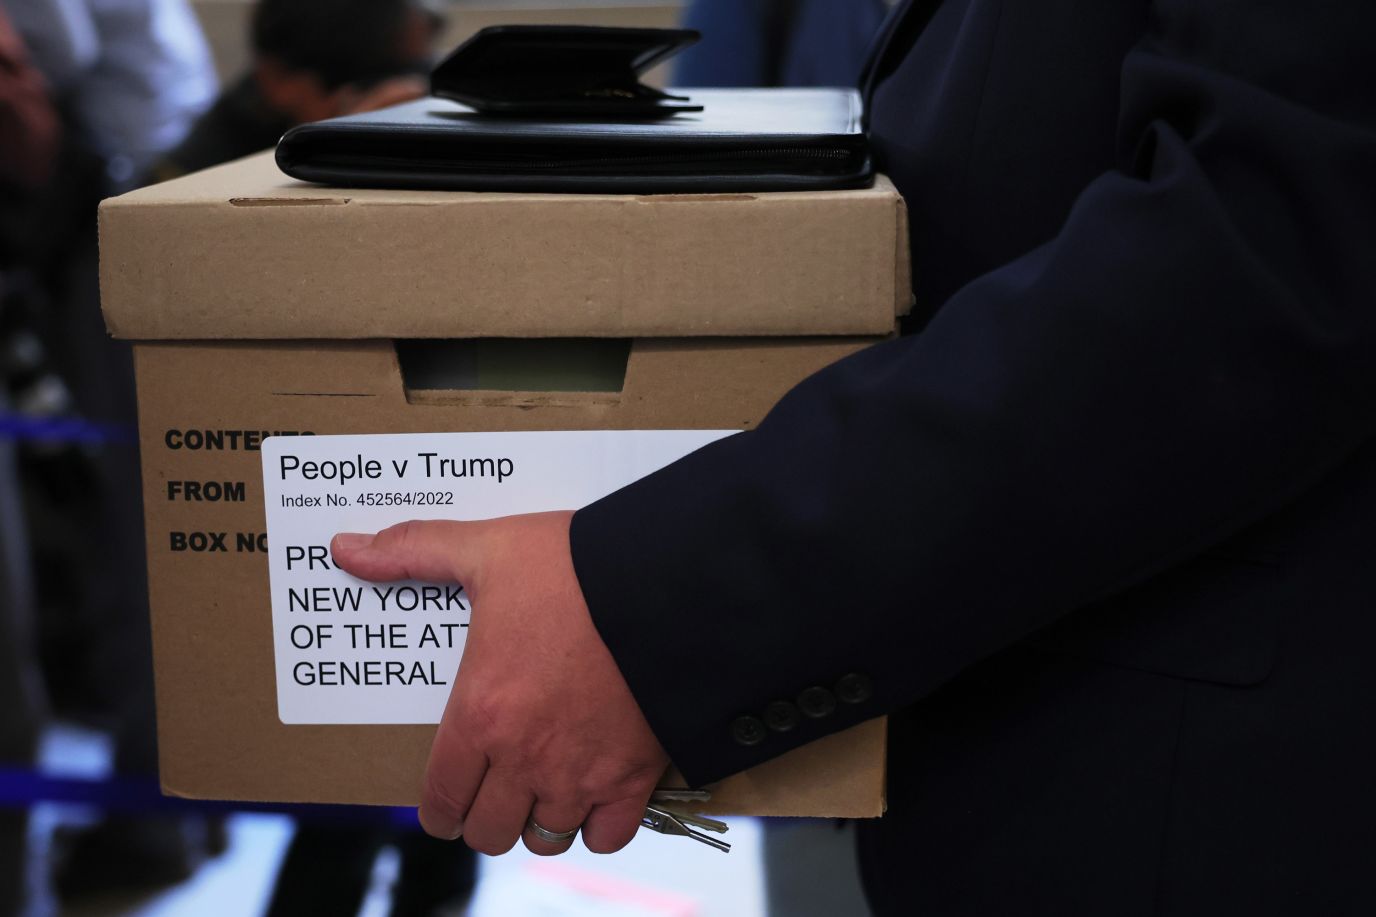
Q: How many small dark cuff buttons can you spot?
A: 4